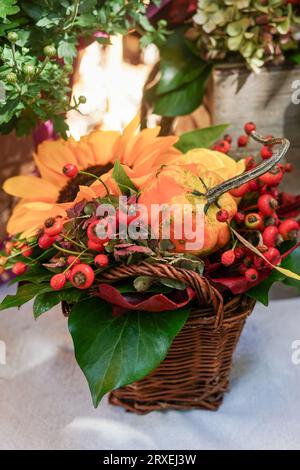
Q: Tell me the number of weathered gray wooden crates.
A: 1